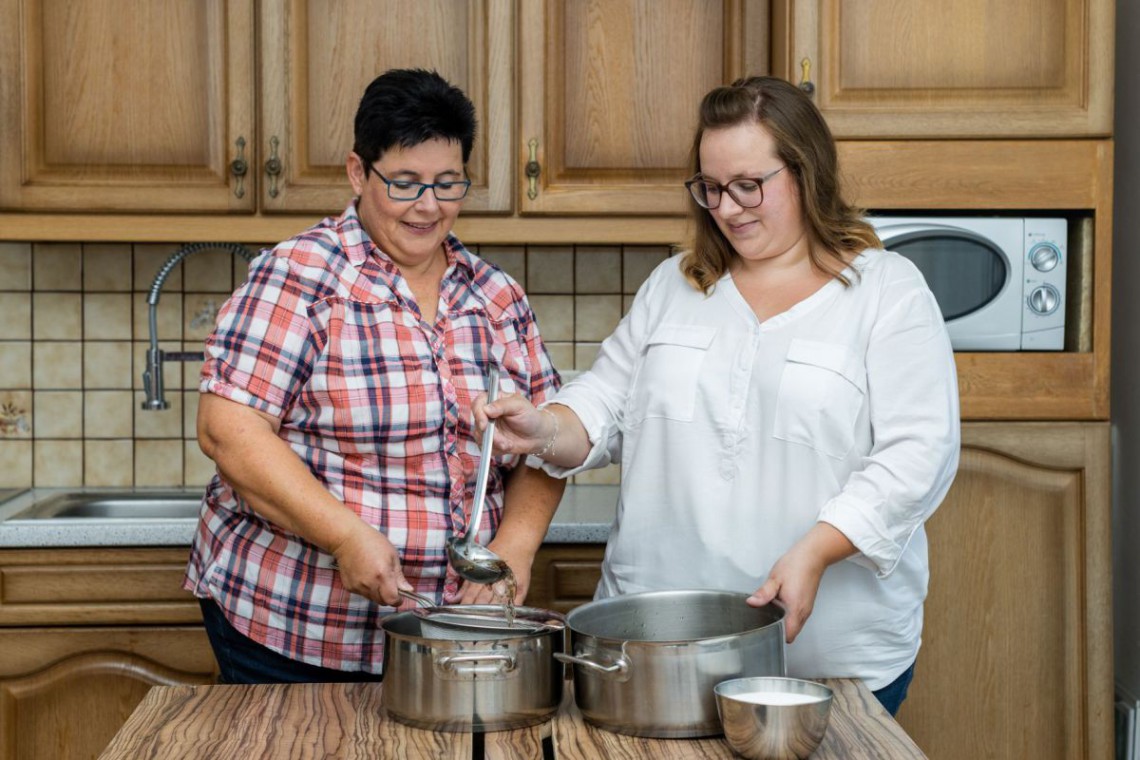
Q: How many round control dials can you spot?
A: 2